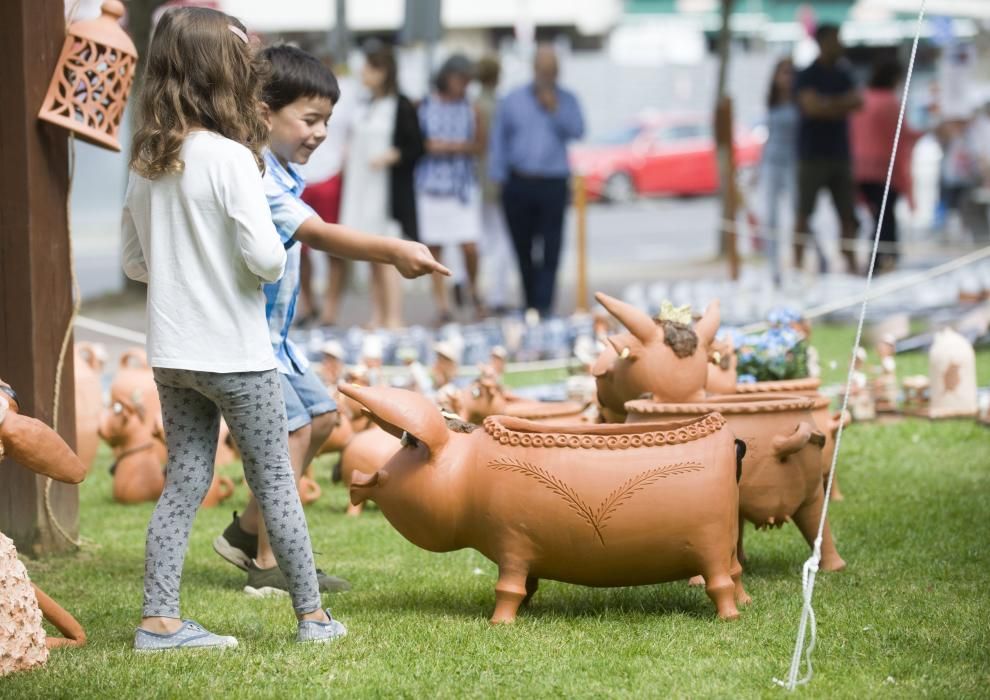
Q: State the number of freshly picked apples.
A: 0